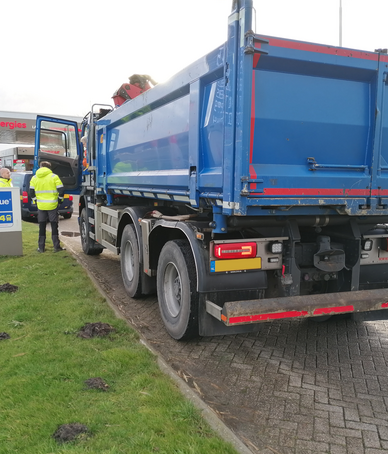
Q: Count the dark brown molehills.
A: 5